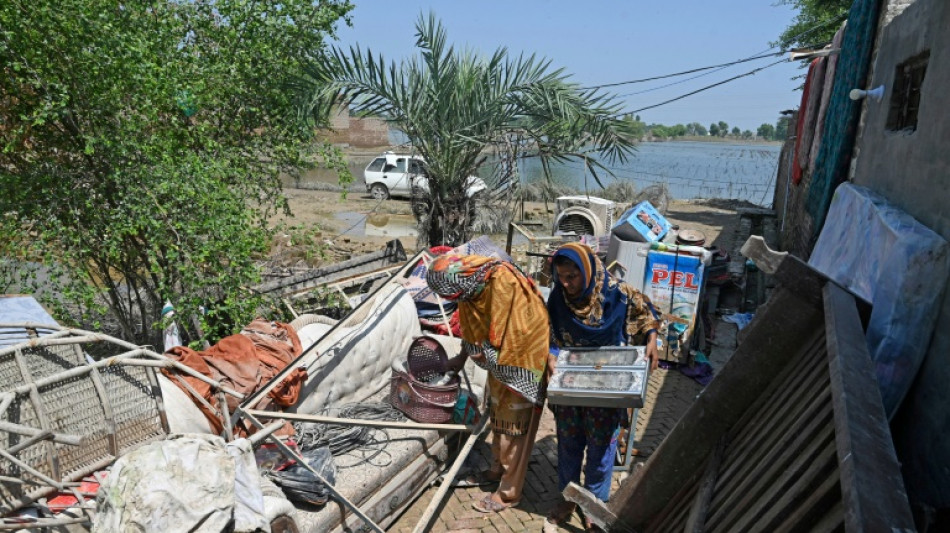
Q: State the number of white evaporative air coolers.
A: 1